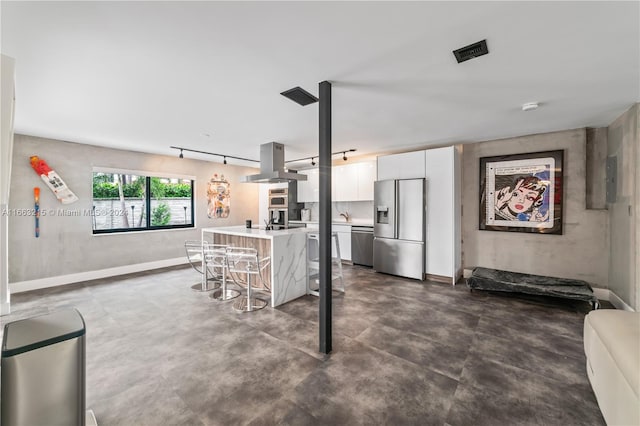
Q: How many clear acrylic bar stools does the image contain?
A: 3